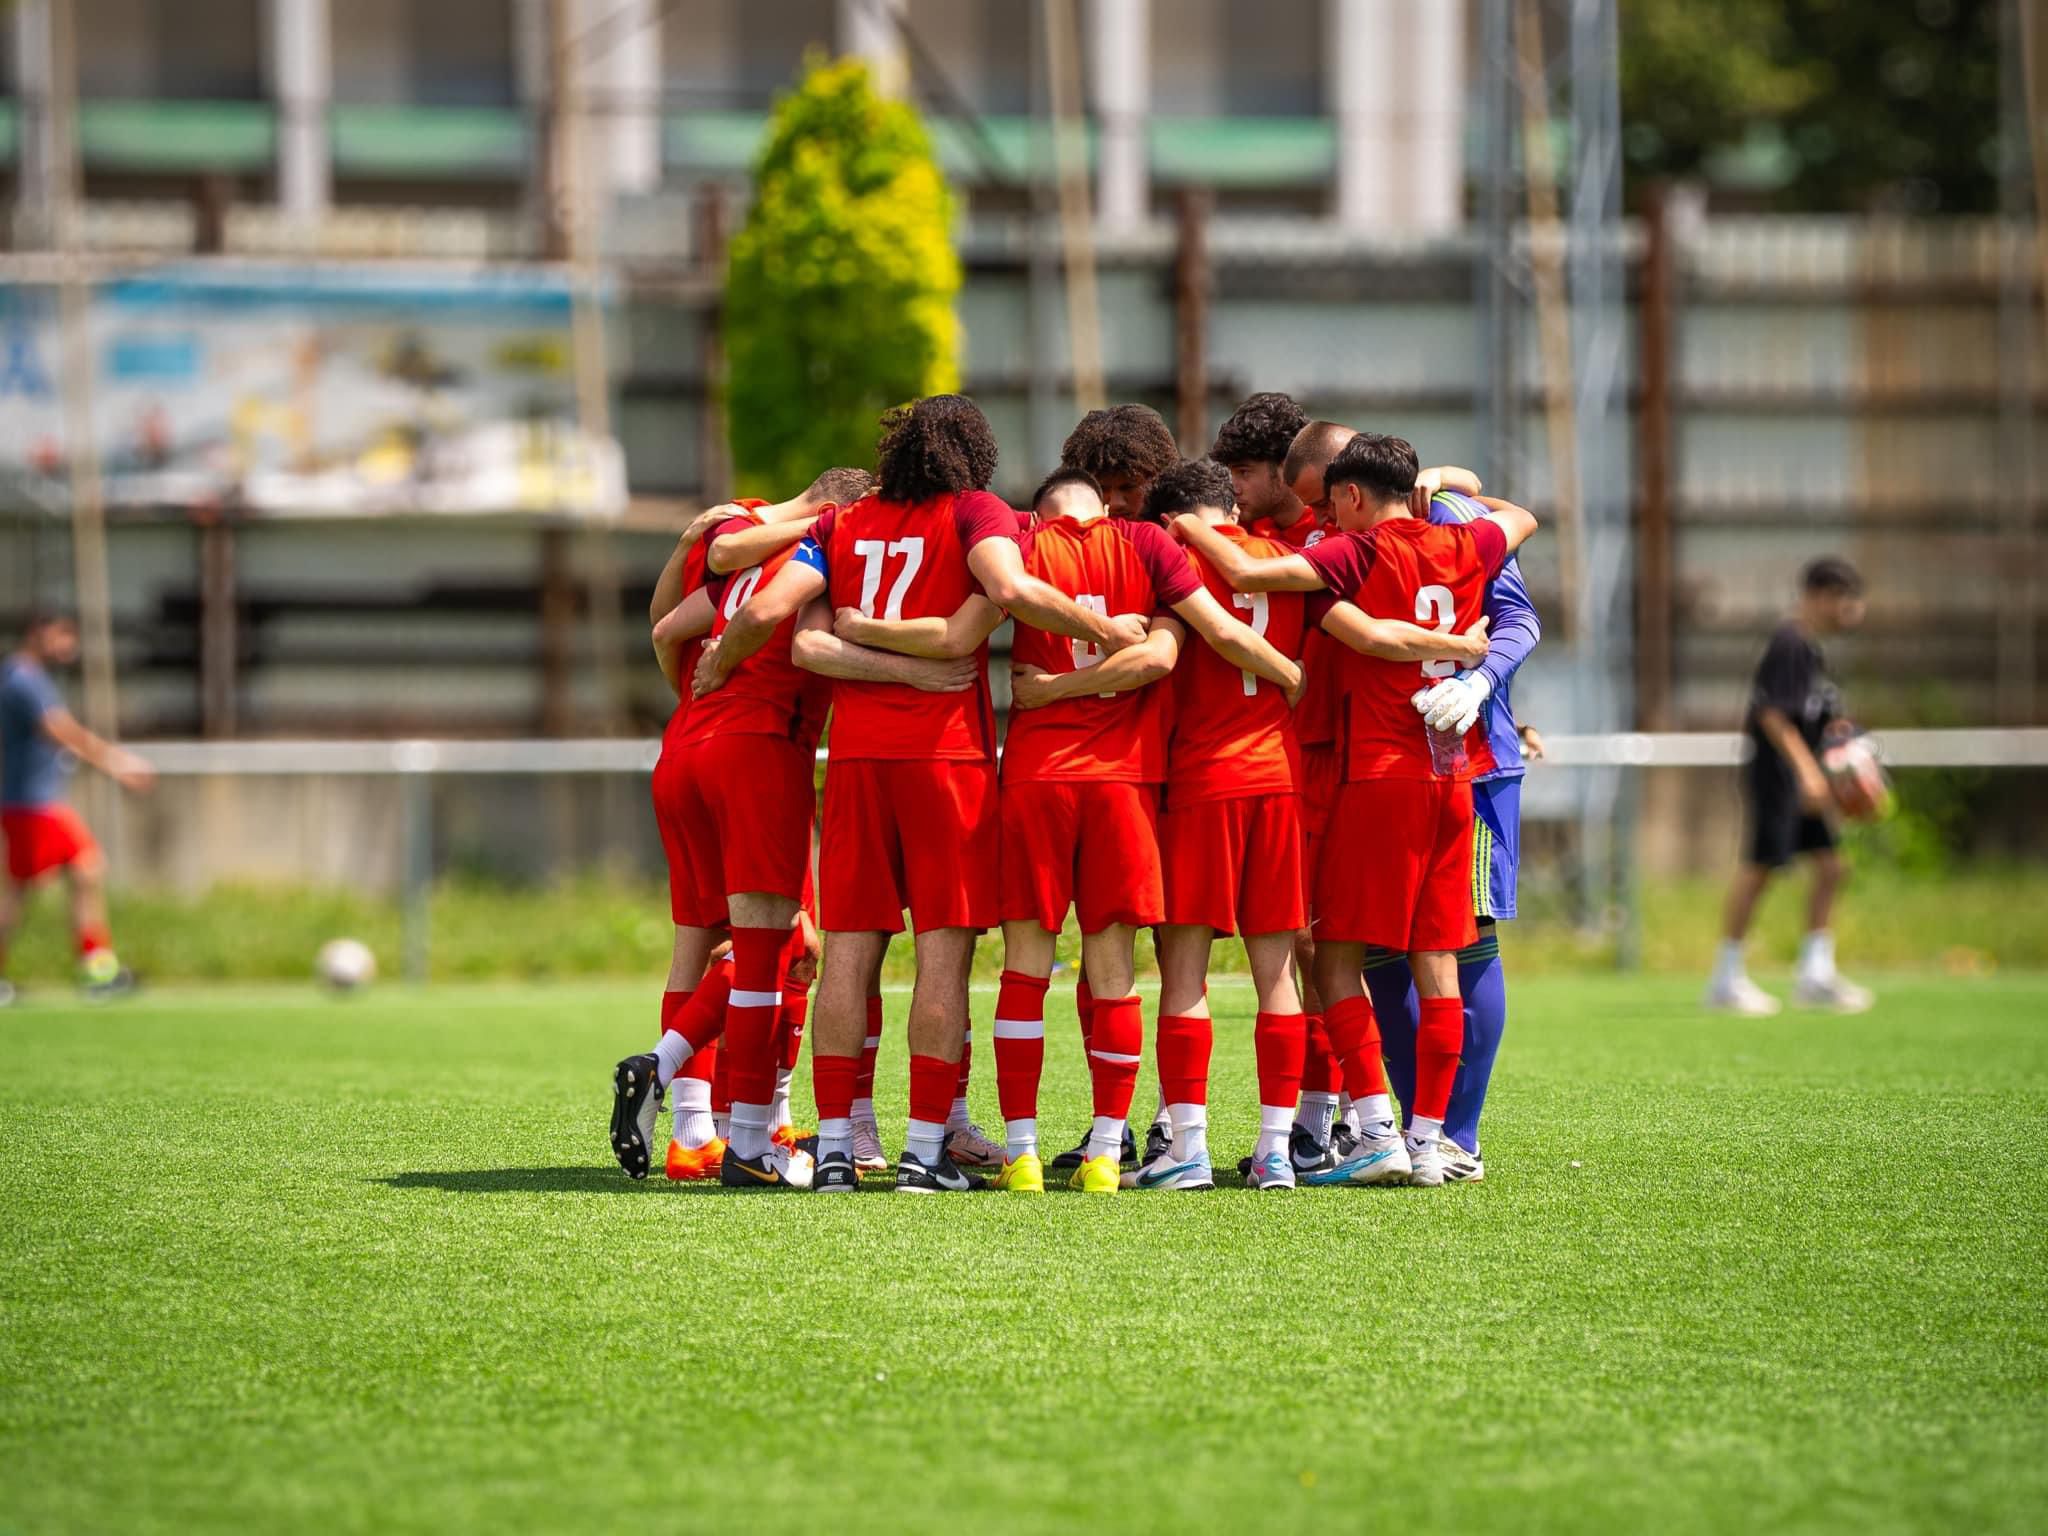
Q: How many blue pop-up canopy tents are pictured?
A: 0